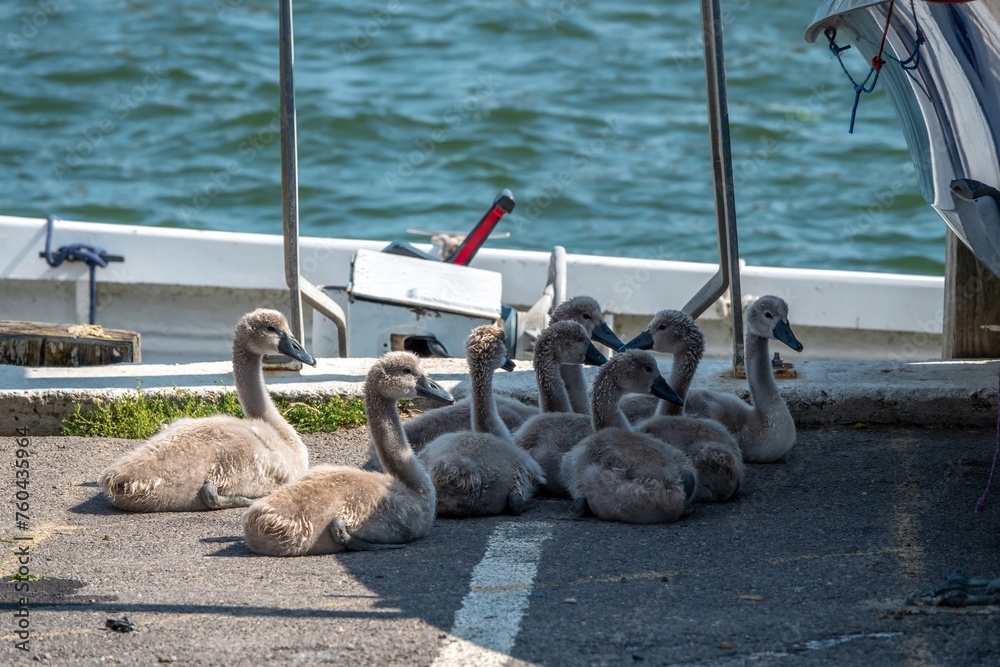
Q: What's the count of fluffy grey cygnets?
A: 8